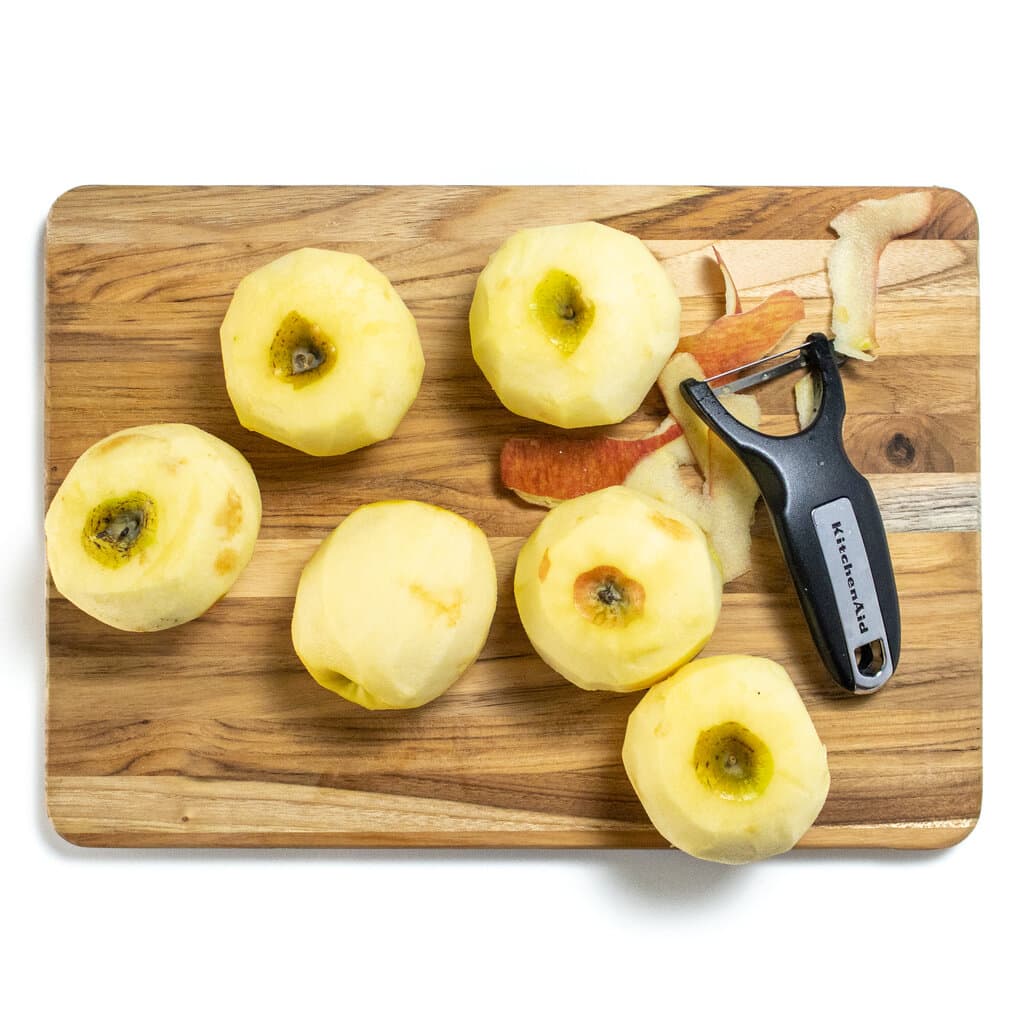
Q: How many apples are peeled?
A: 6